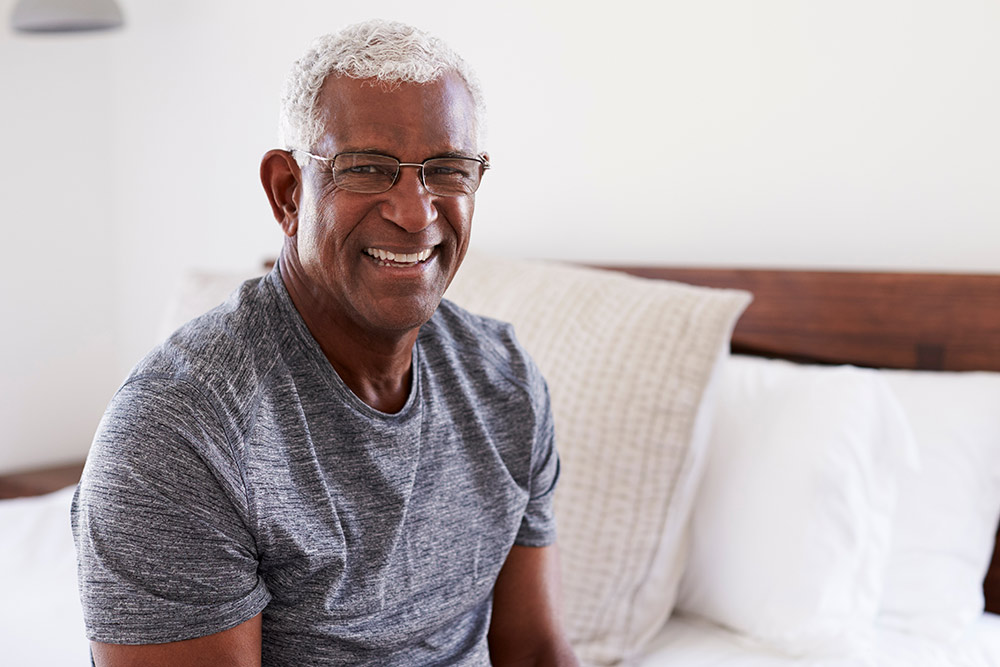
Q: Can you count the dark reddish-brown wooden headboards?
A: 1